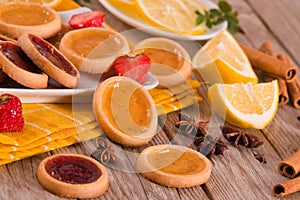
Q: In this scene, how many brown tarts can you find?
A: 3